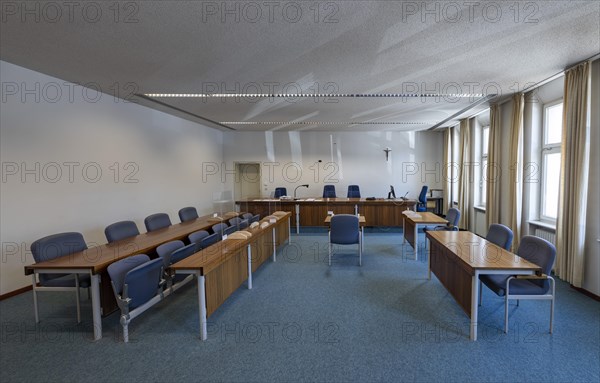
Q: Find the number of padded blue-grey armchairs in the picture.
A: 8